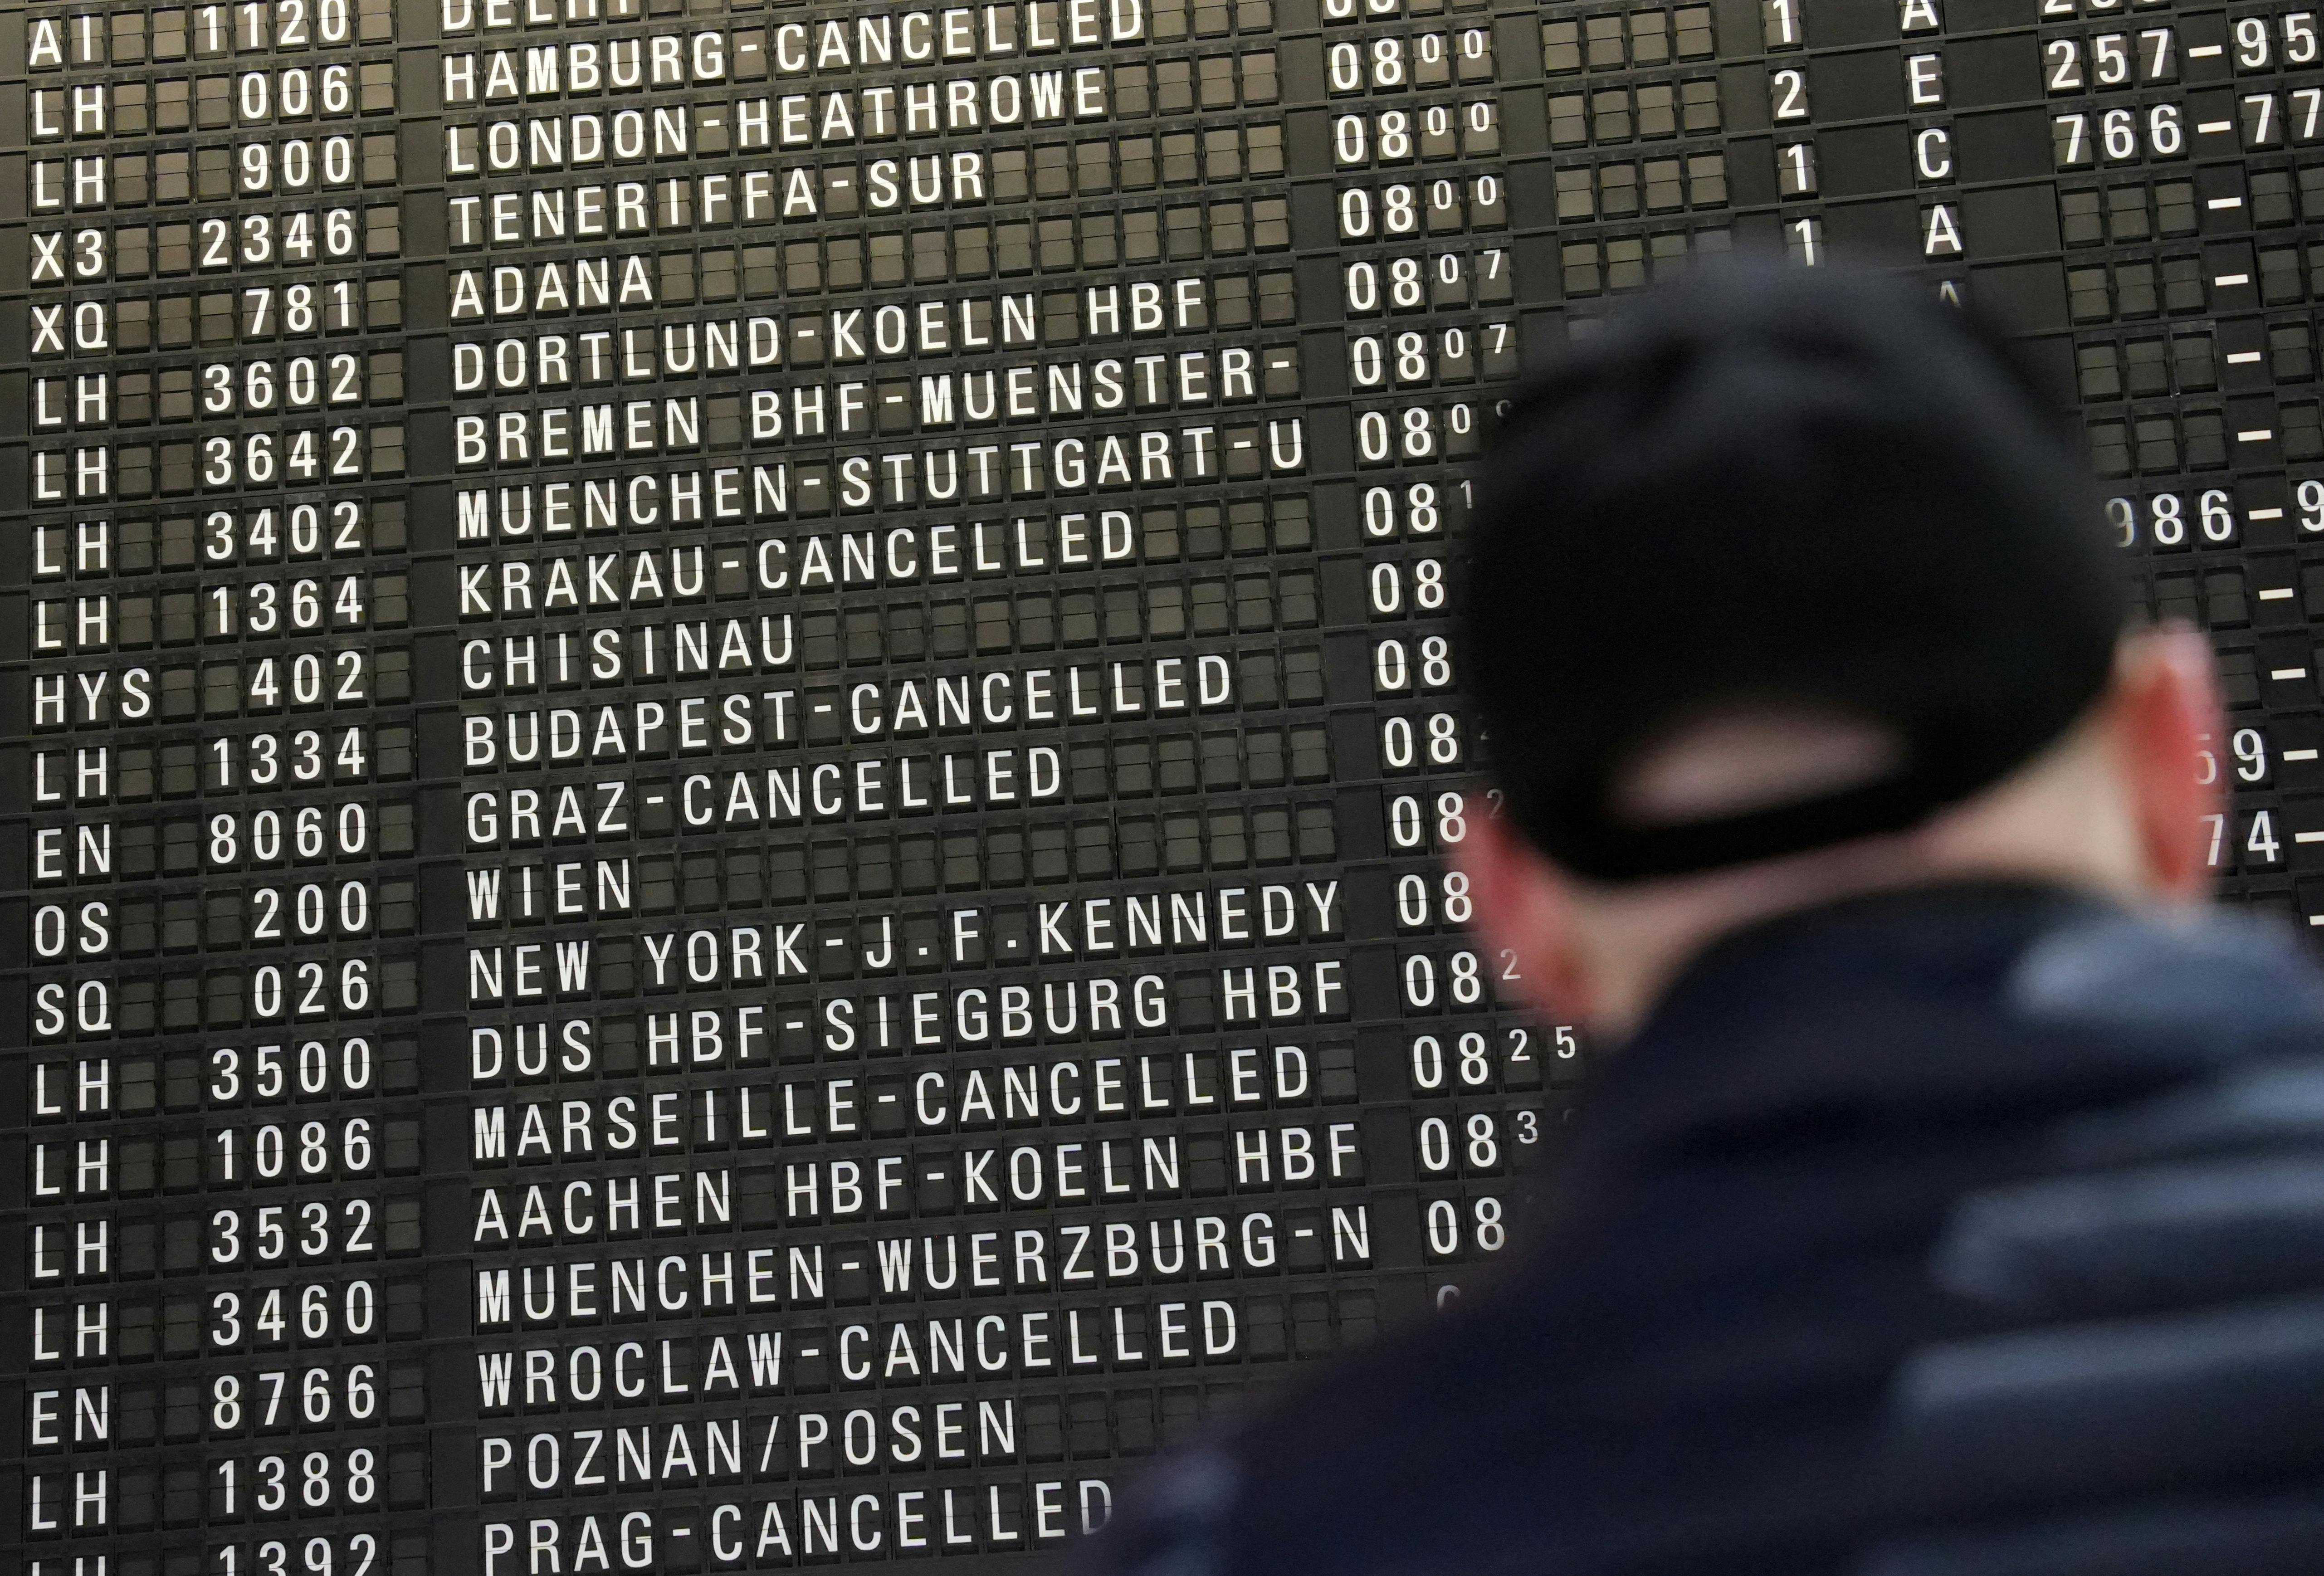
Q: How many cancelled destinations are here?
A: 7